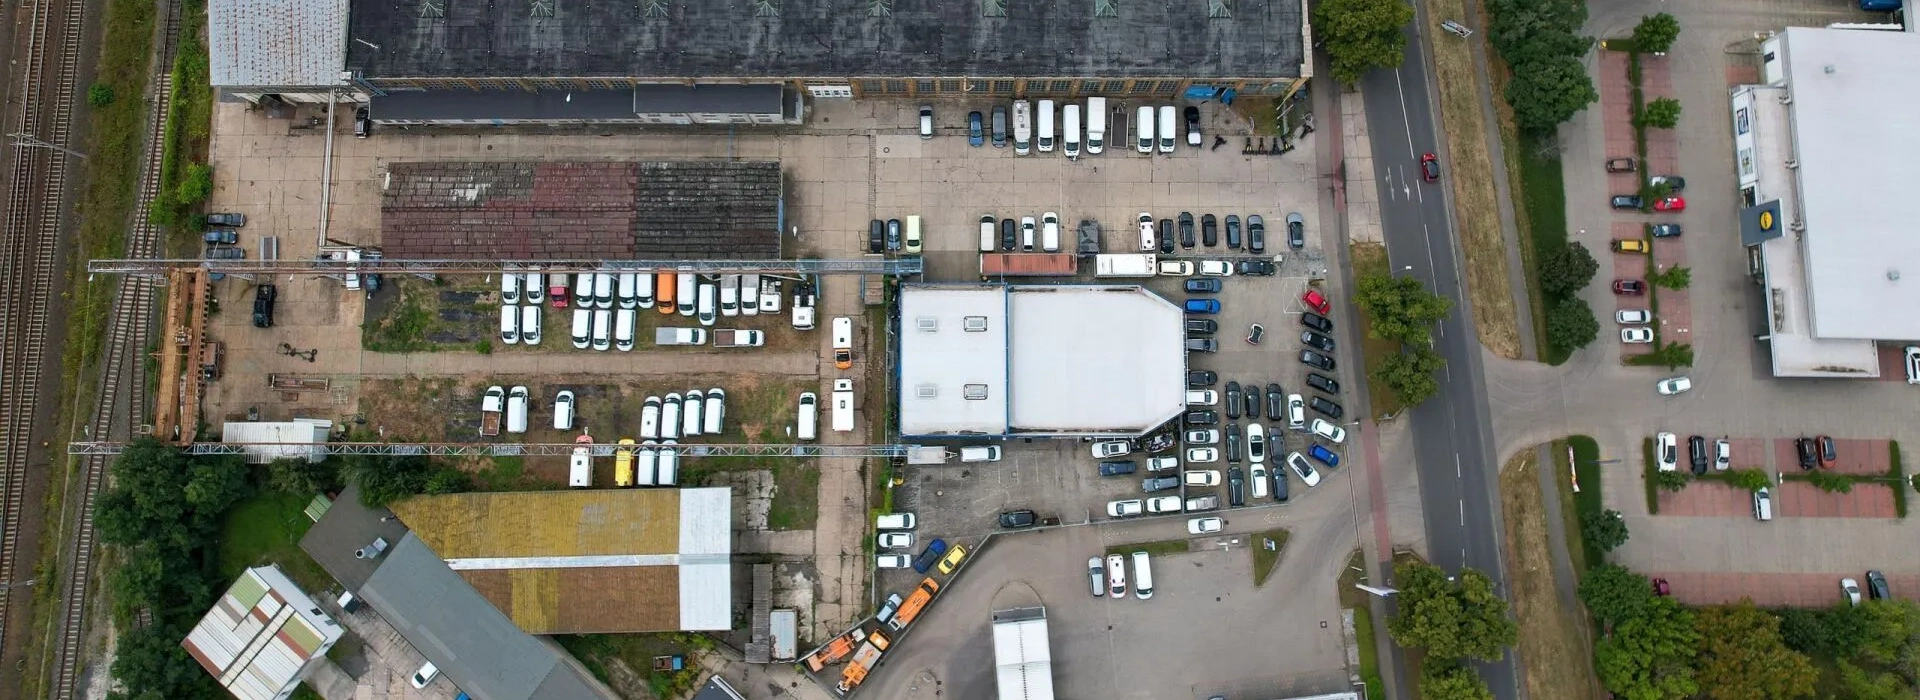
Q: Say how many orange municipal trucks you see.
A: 3